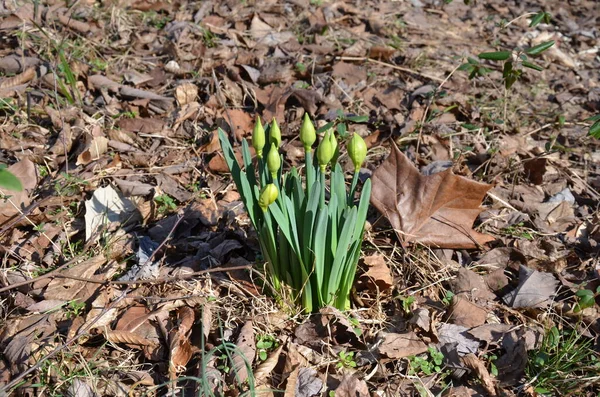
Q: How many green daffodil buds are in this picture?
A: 8